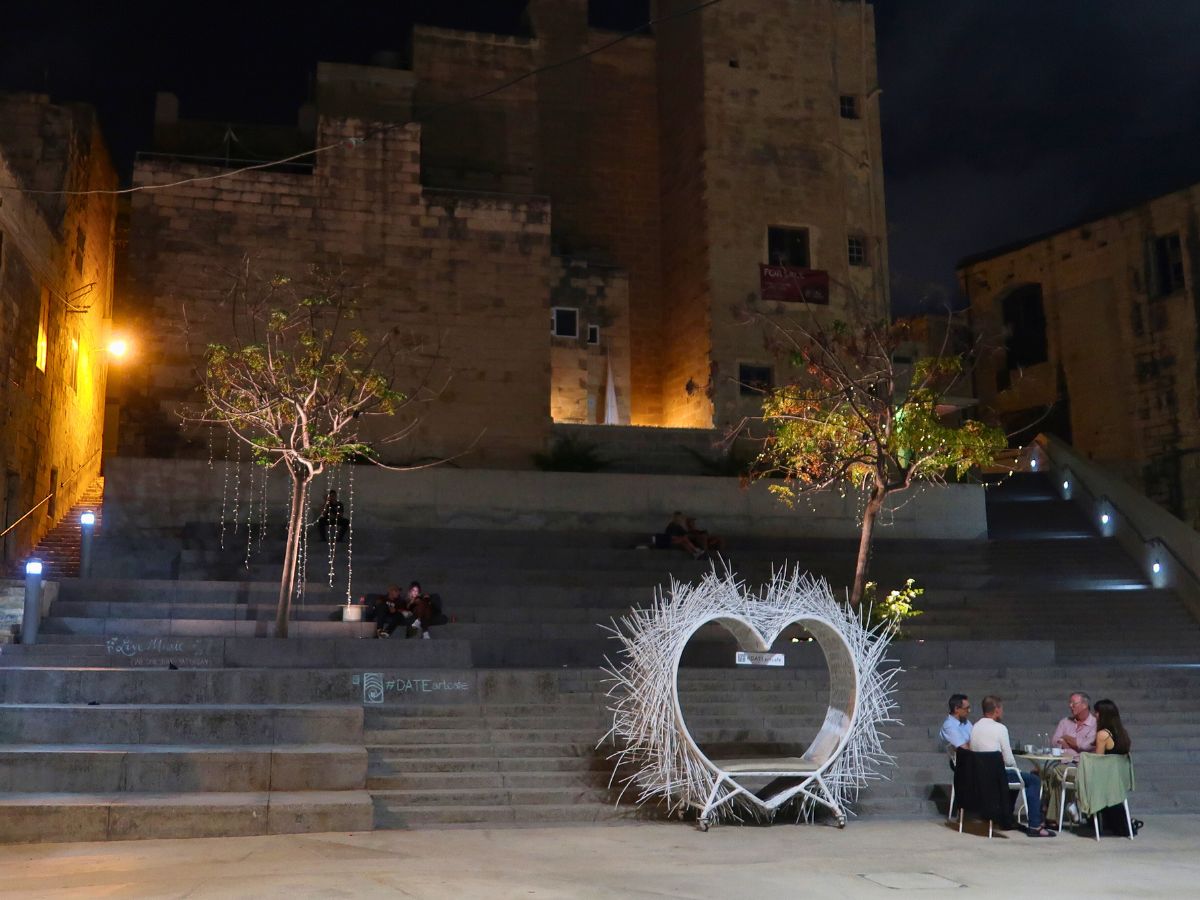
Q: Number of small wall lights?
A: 4